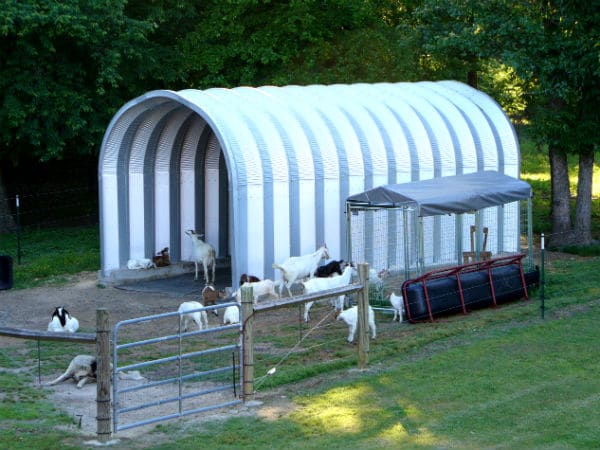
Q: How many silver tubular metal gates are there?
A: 1